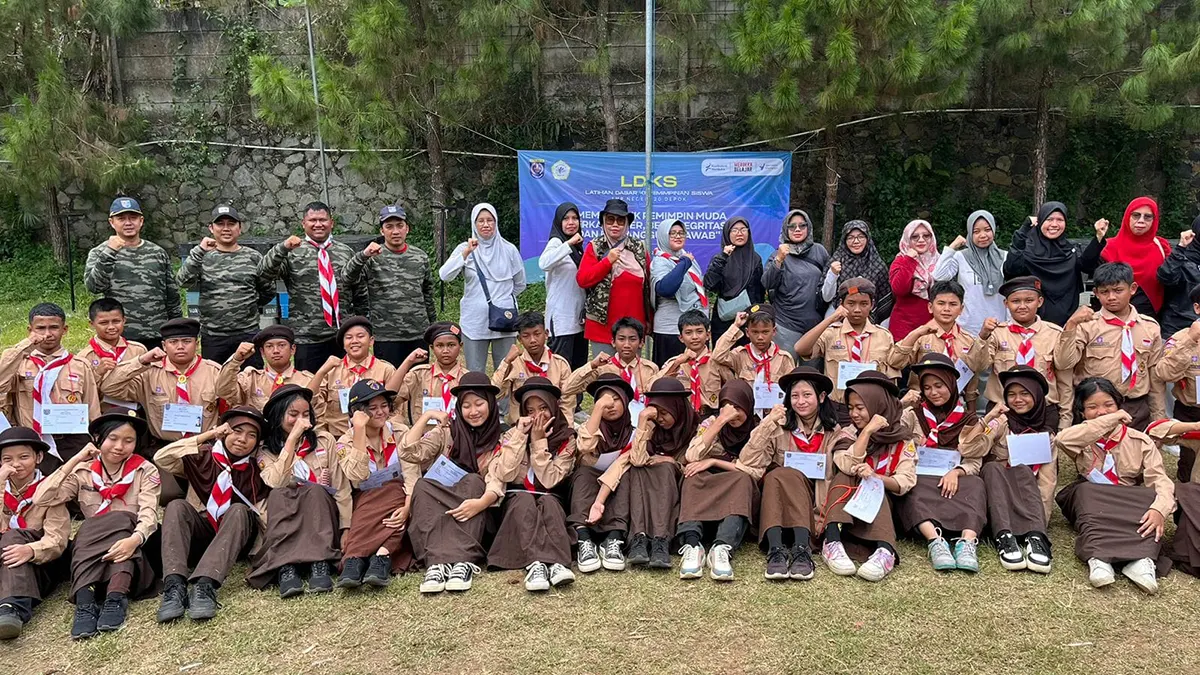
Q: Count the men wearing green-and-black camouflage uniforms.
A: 4